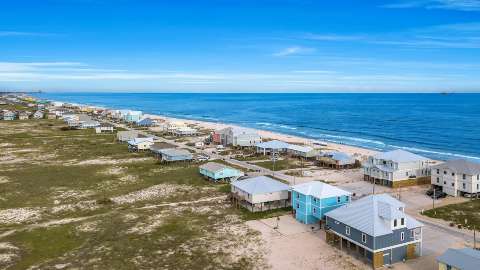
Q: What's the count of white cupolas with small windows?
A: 1